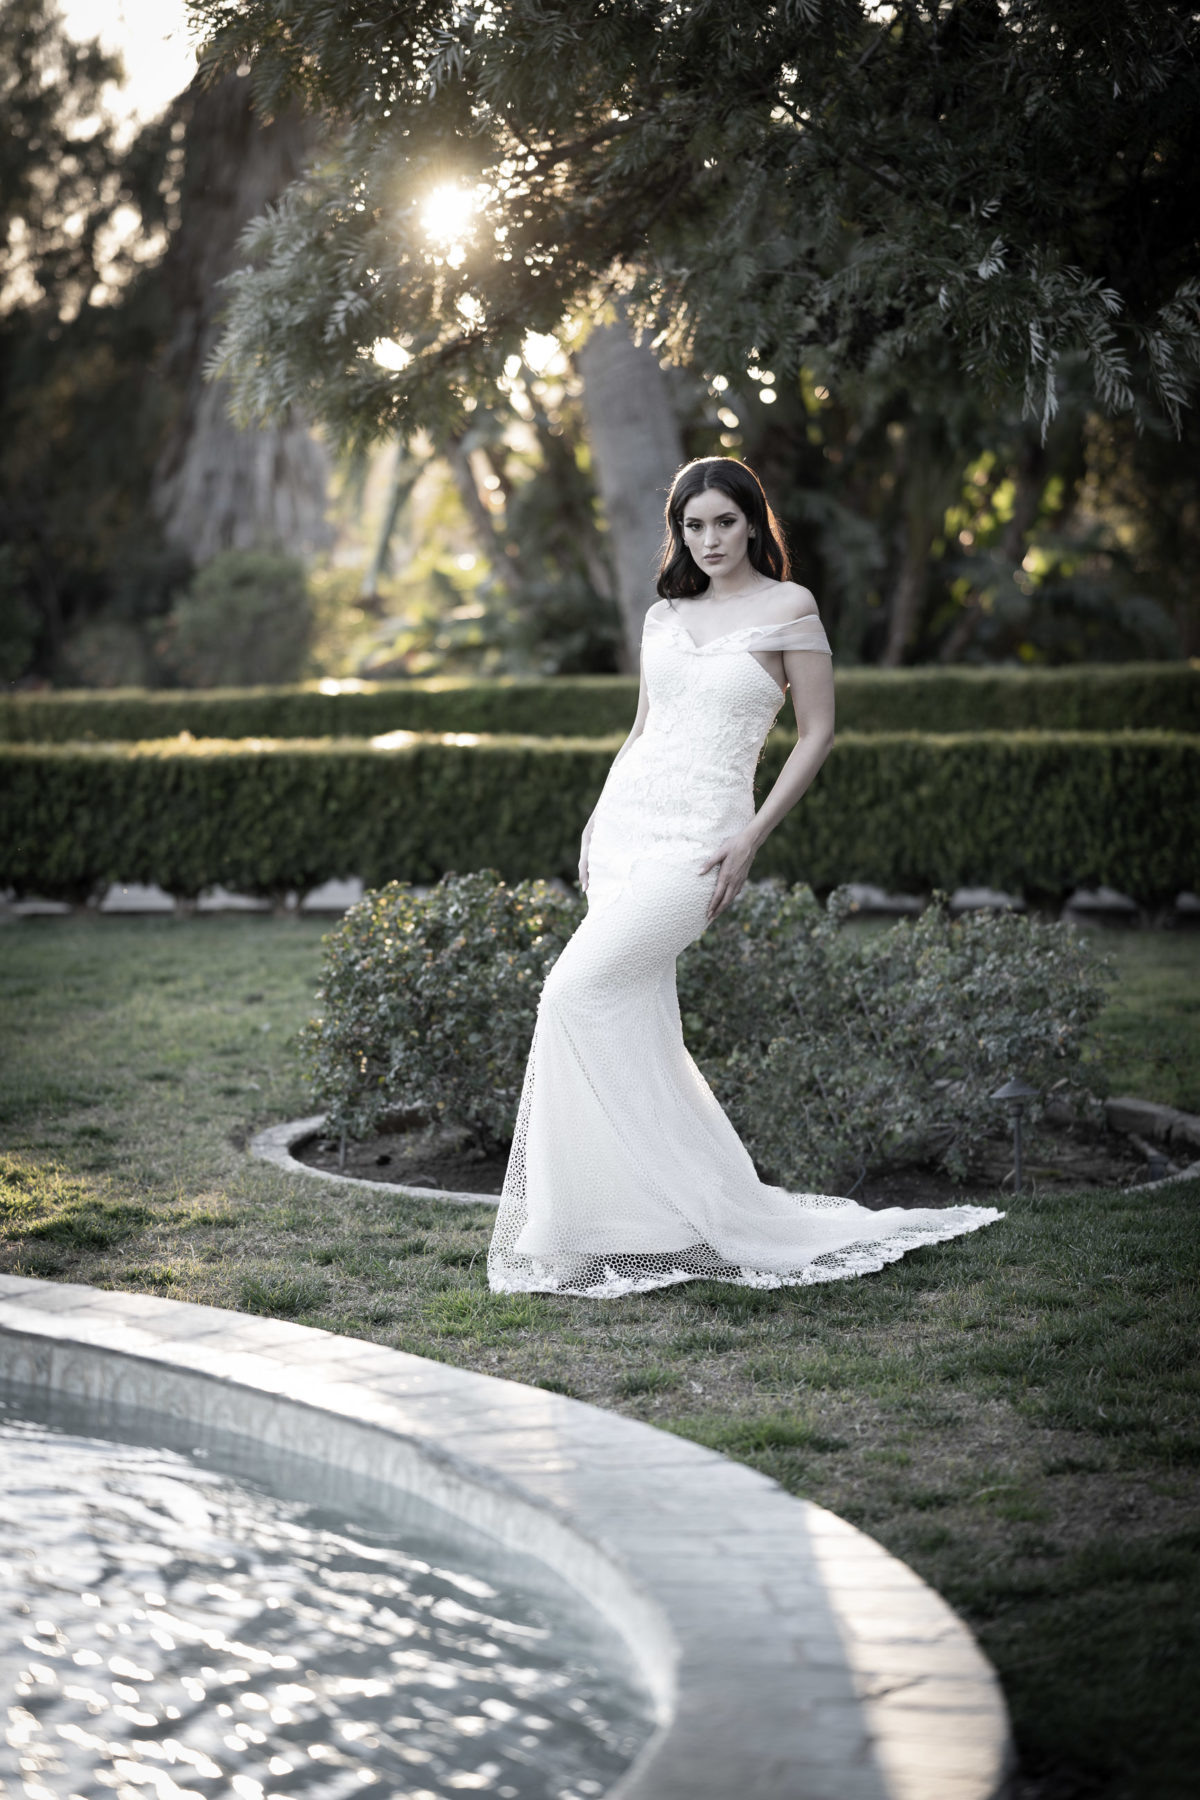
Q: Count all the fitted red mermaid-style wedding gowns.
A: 0